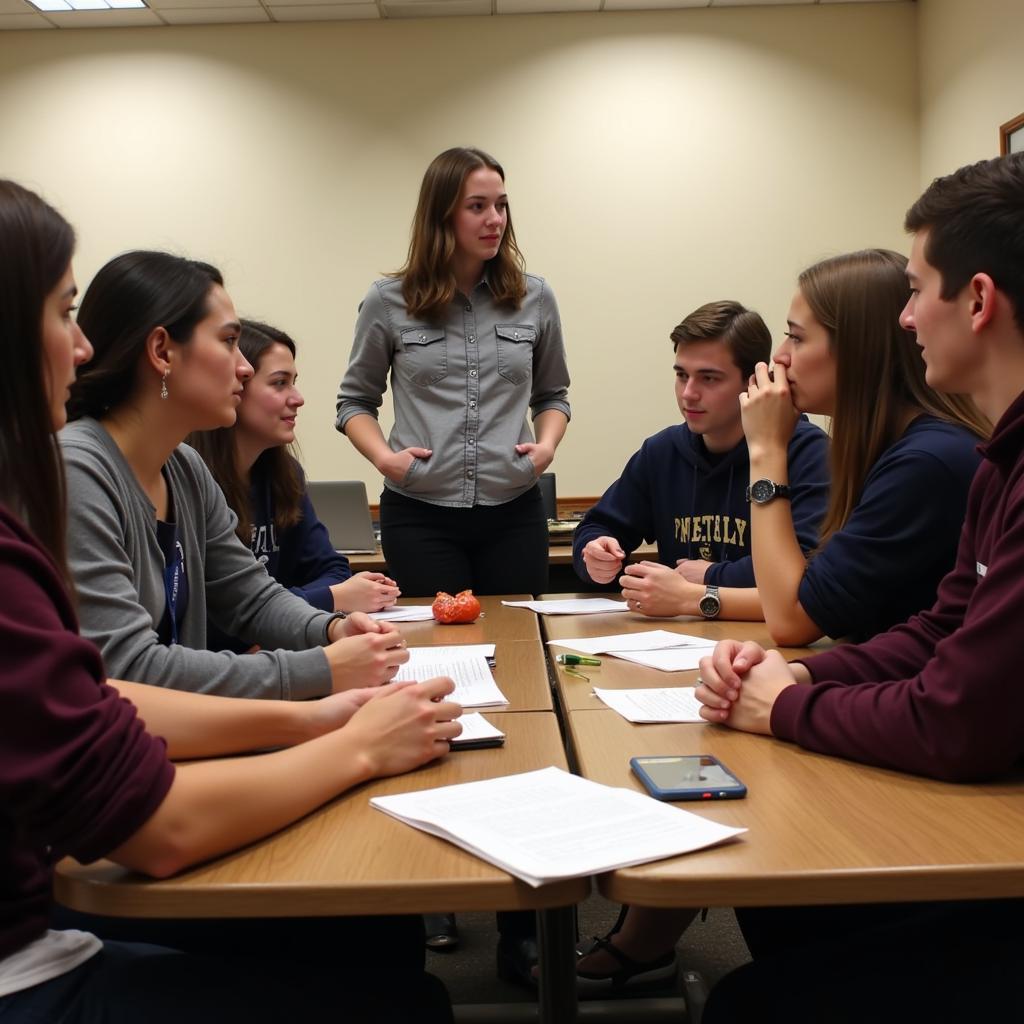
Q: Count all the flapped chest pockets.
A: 2